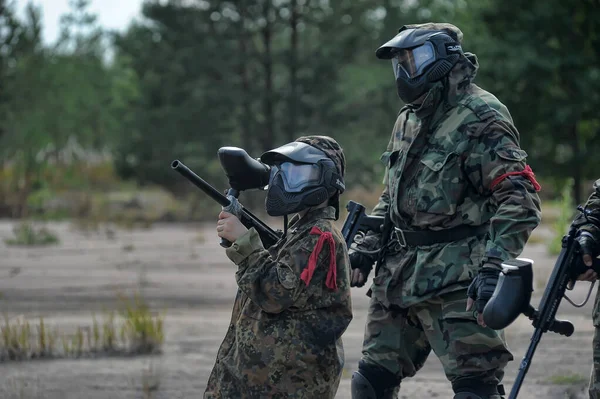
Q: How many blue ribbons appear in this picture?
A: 0